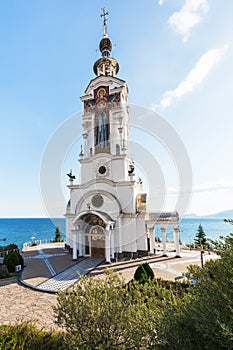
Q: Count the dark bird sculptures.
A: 2